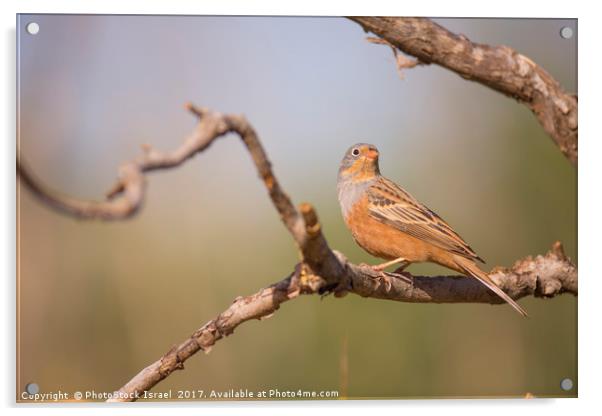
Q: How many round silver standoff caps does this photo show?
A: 4